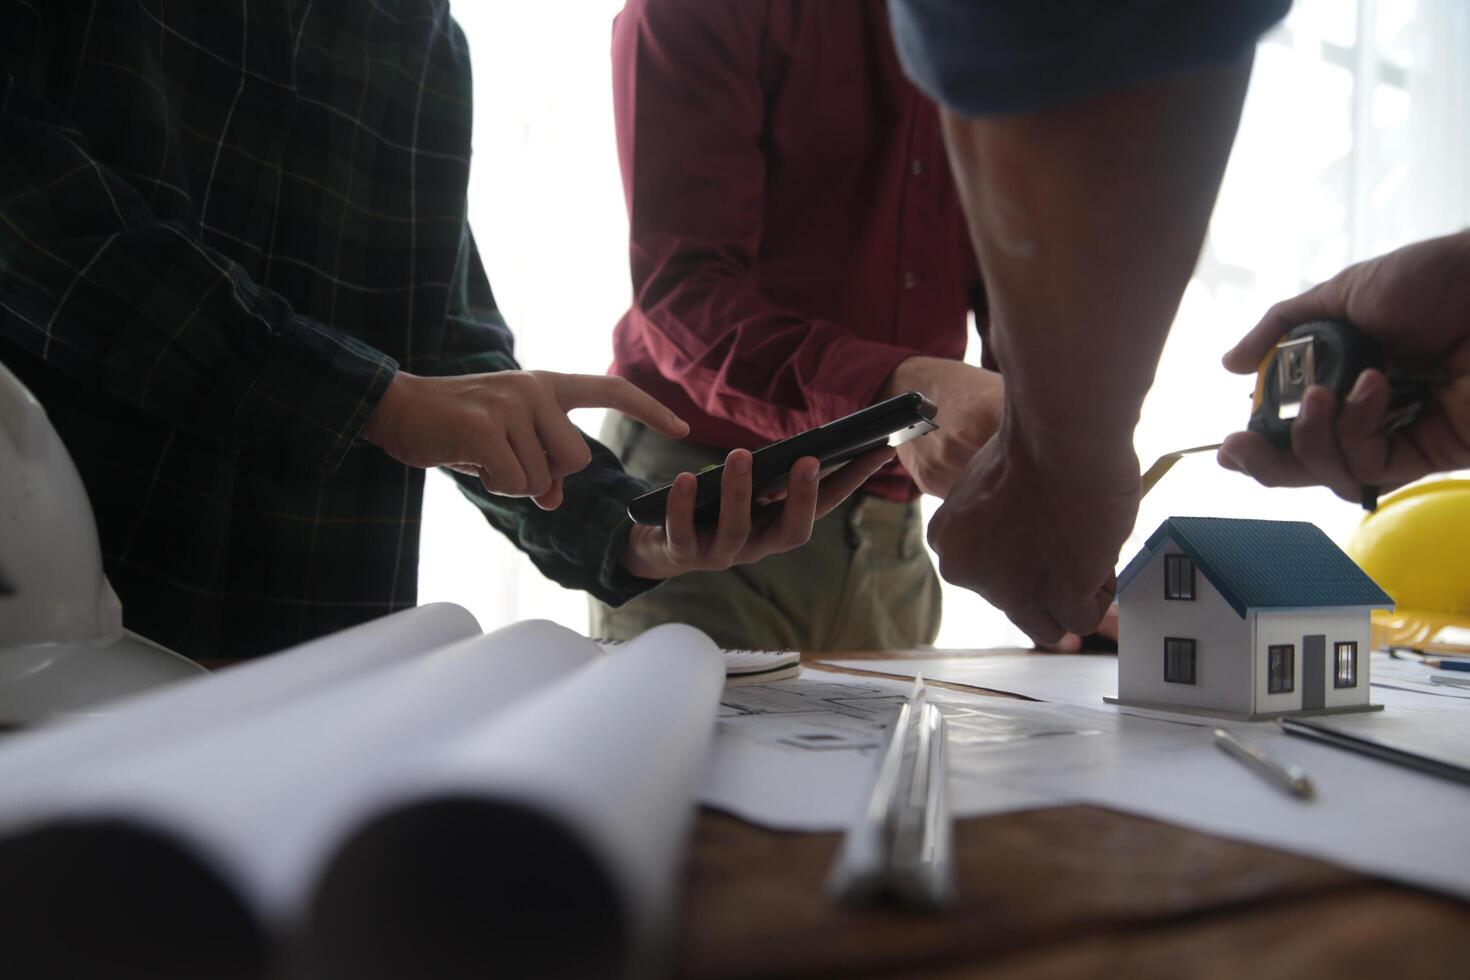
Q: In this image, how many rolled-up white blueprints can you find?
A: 3